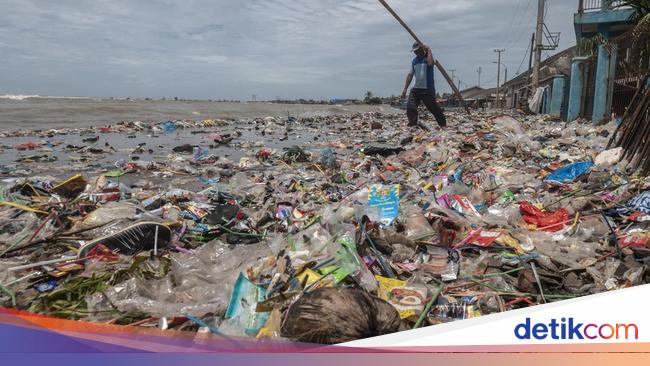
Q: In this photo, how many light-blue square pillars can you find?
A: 3